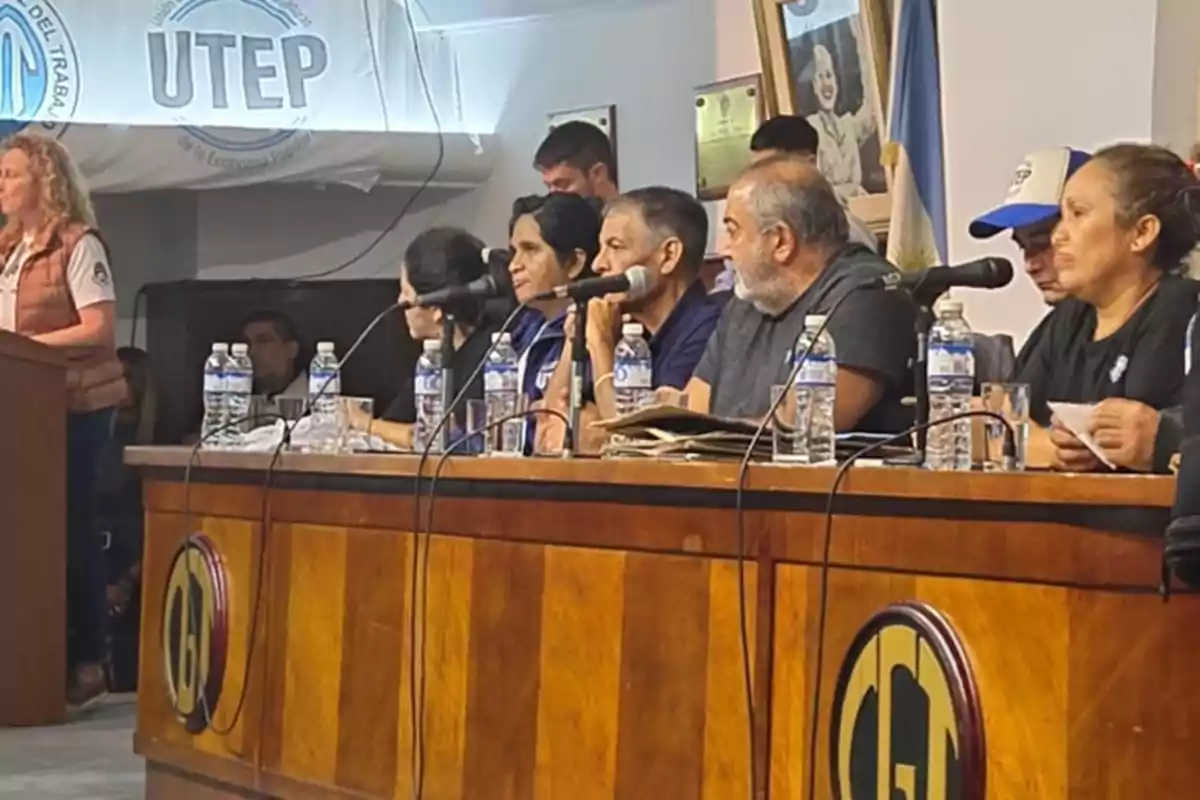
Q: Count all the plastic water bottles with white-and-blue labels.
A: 8